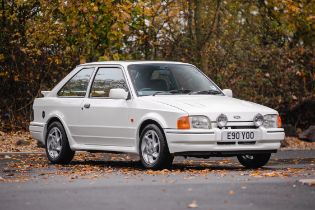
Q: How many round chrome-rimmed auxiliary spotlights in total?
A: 2